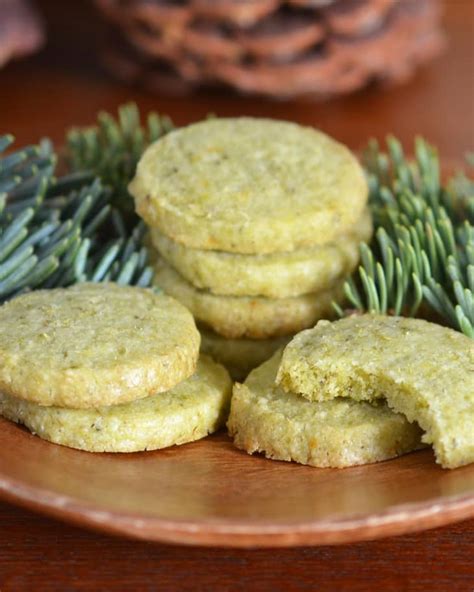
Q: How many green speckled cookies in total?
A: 8